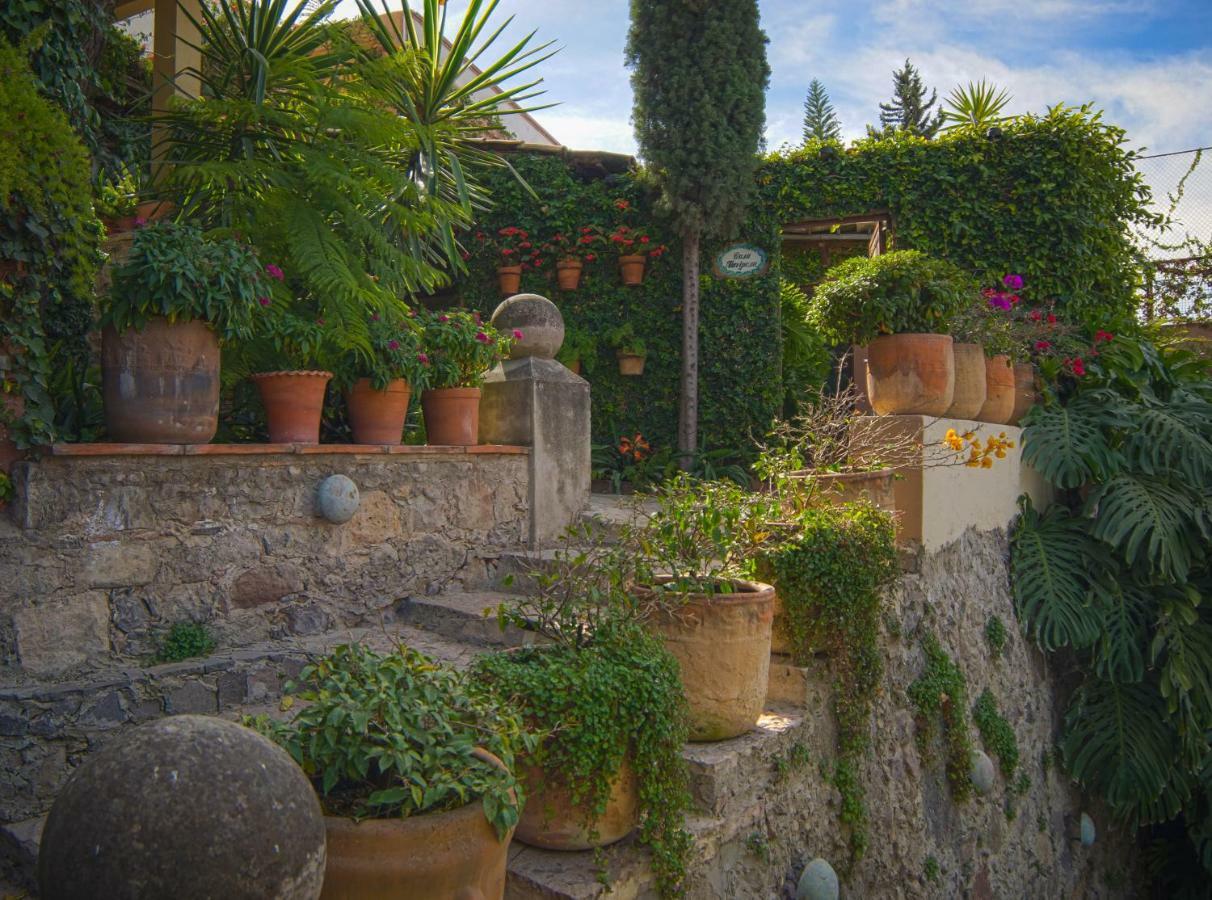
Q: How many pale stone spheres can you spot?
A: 4